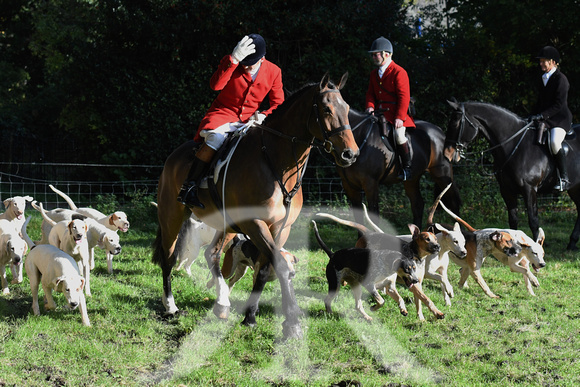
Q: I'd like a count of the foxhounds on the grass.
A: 13